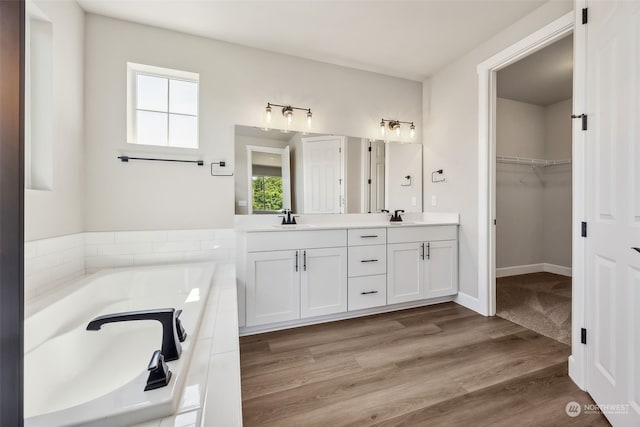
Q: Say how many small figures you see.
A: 0